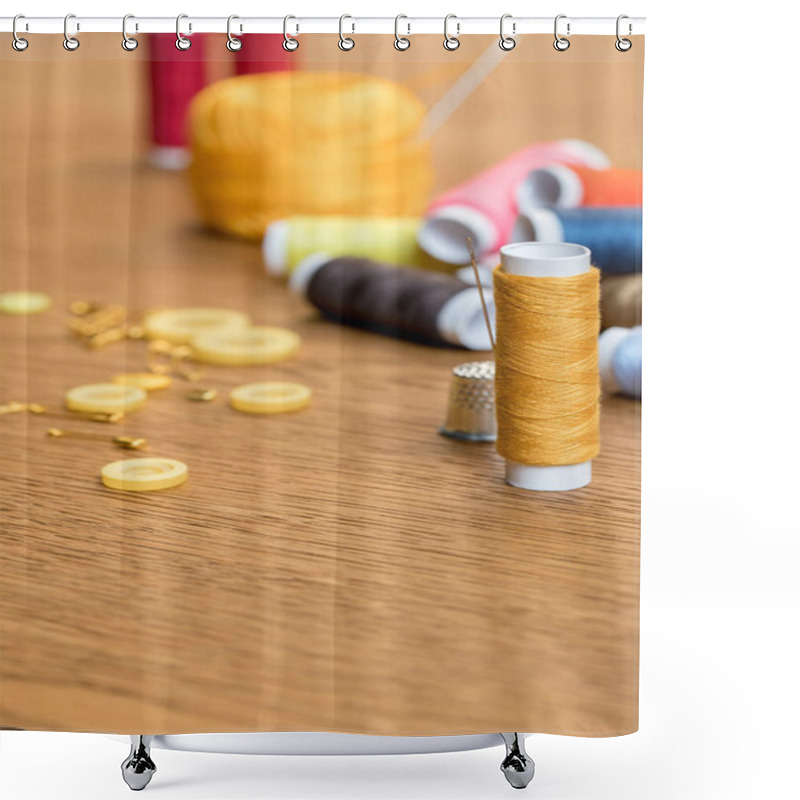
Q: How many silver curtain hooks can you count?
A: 12